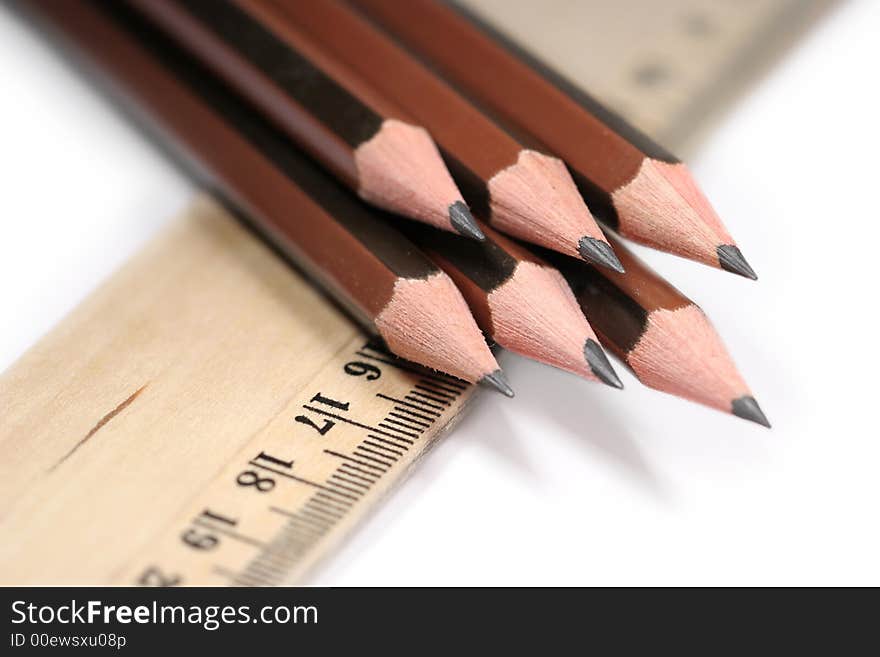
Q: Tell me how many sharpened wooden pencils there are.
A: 6